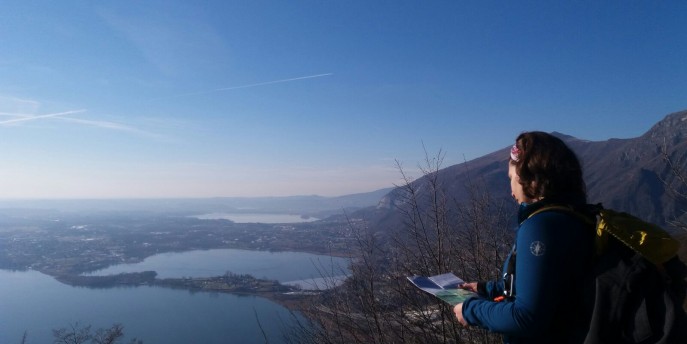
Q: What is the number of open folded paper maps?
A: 1